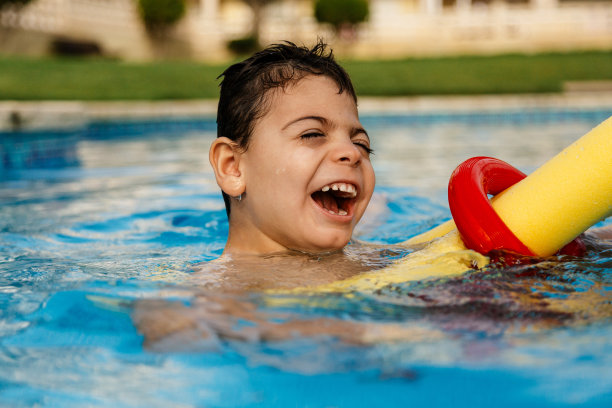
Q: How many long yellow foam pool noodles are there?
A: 1